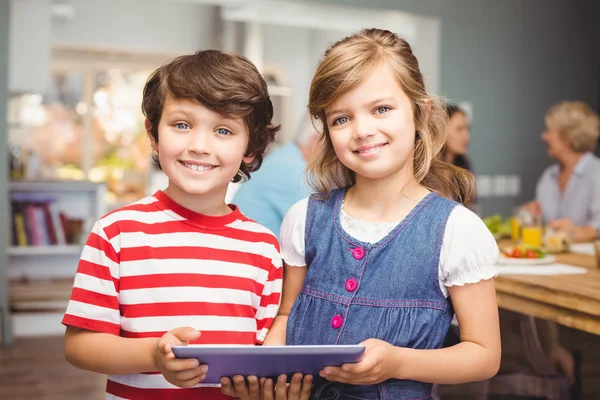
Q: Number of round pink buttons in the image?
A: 3